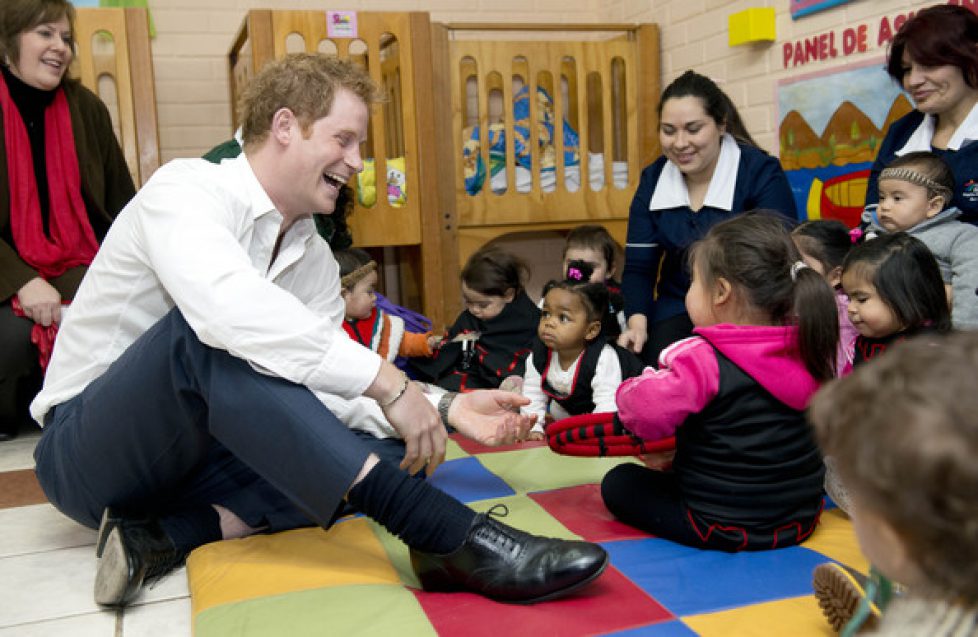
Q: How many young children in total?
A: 9